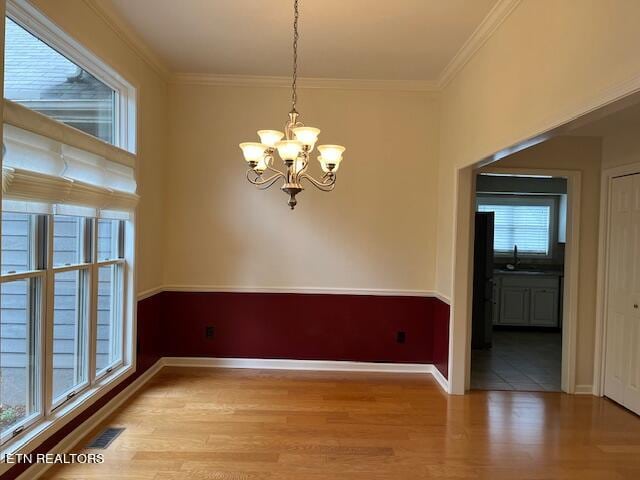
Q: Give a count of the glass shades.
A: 9